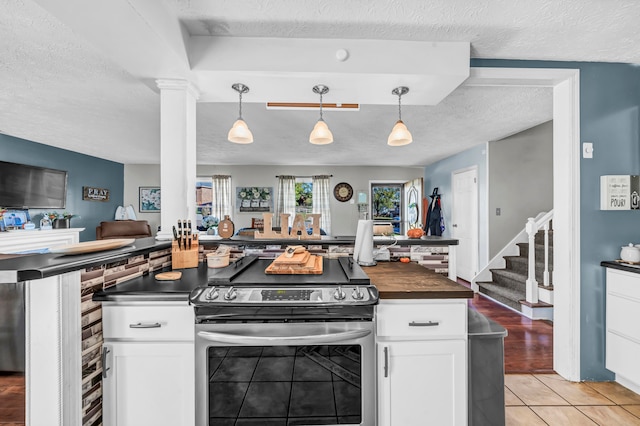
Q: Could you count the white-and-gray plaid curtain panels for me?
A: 3